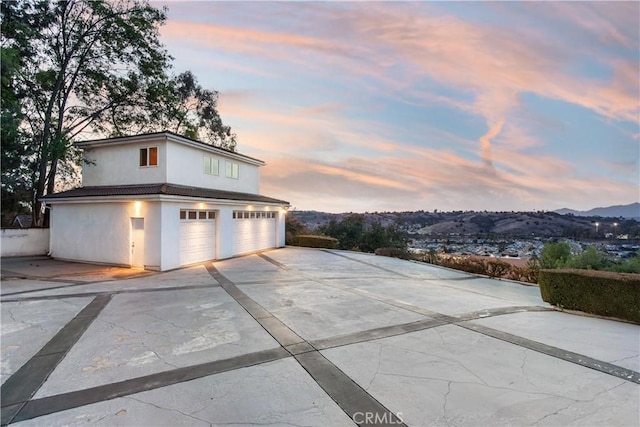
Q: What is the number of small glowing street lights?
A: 2